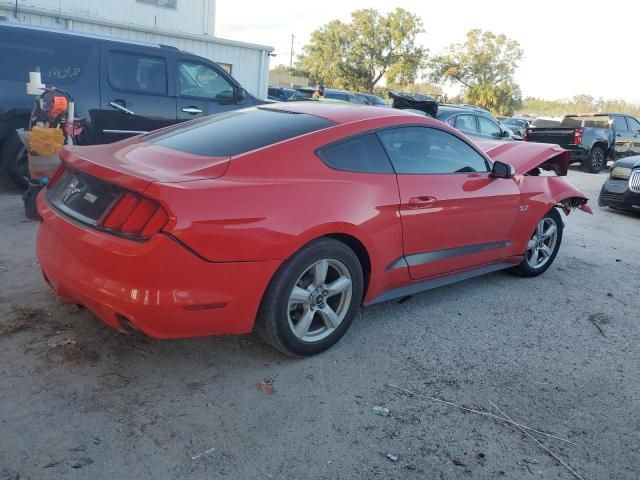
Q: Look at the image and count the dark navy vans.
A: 1